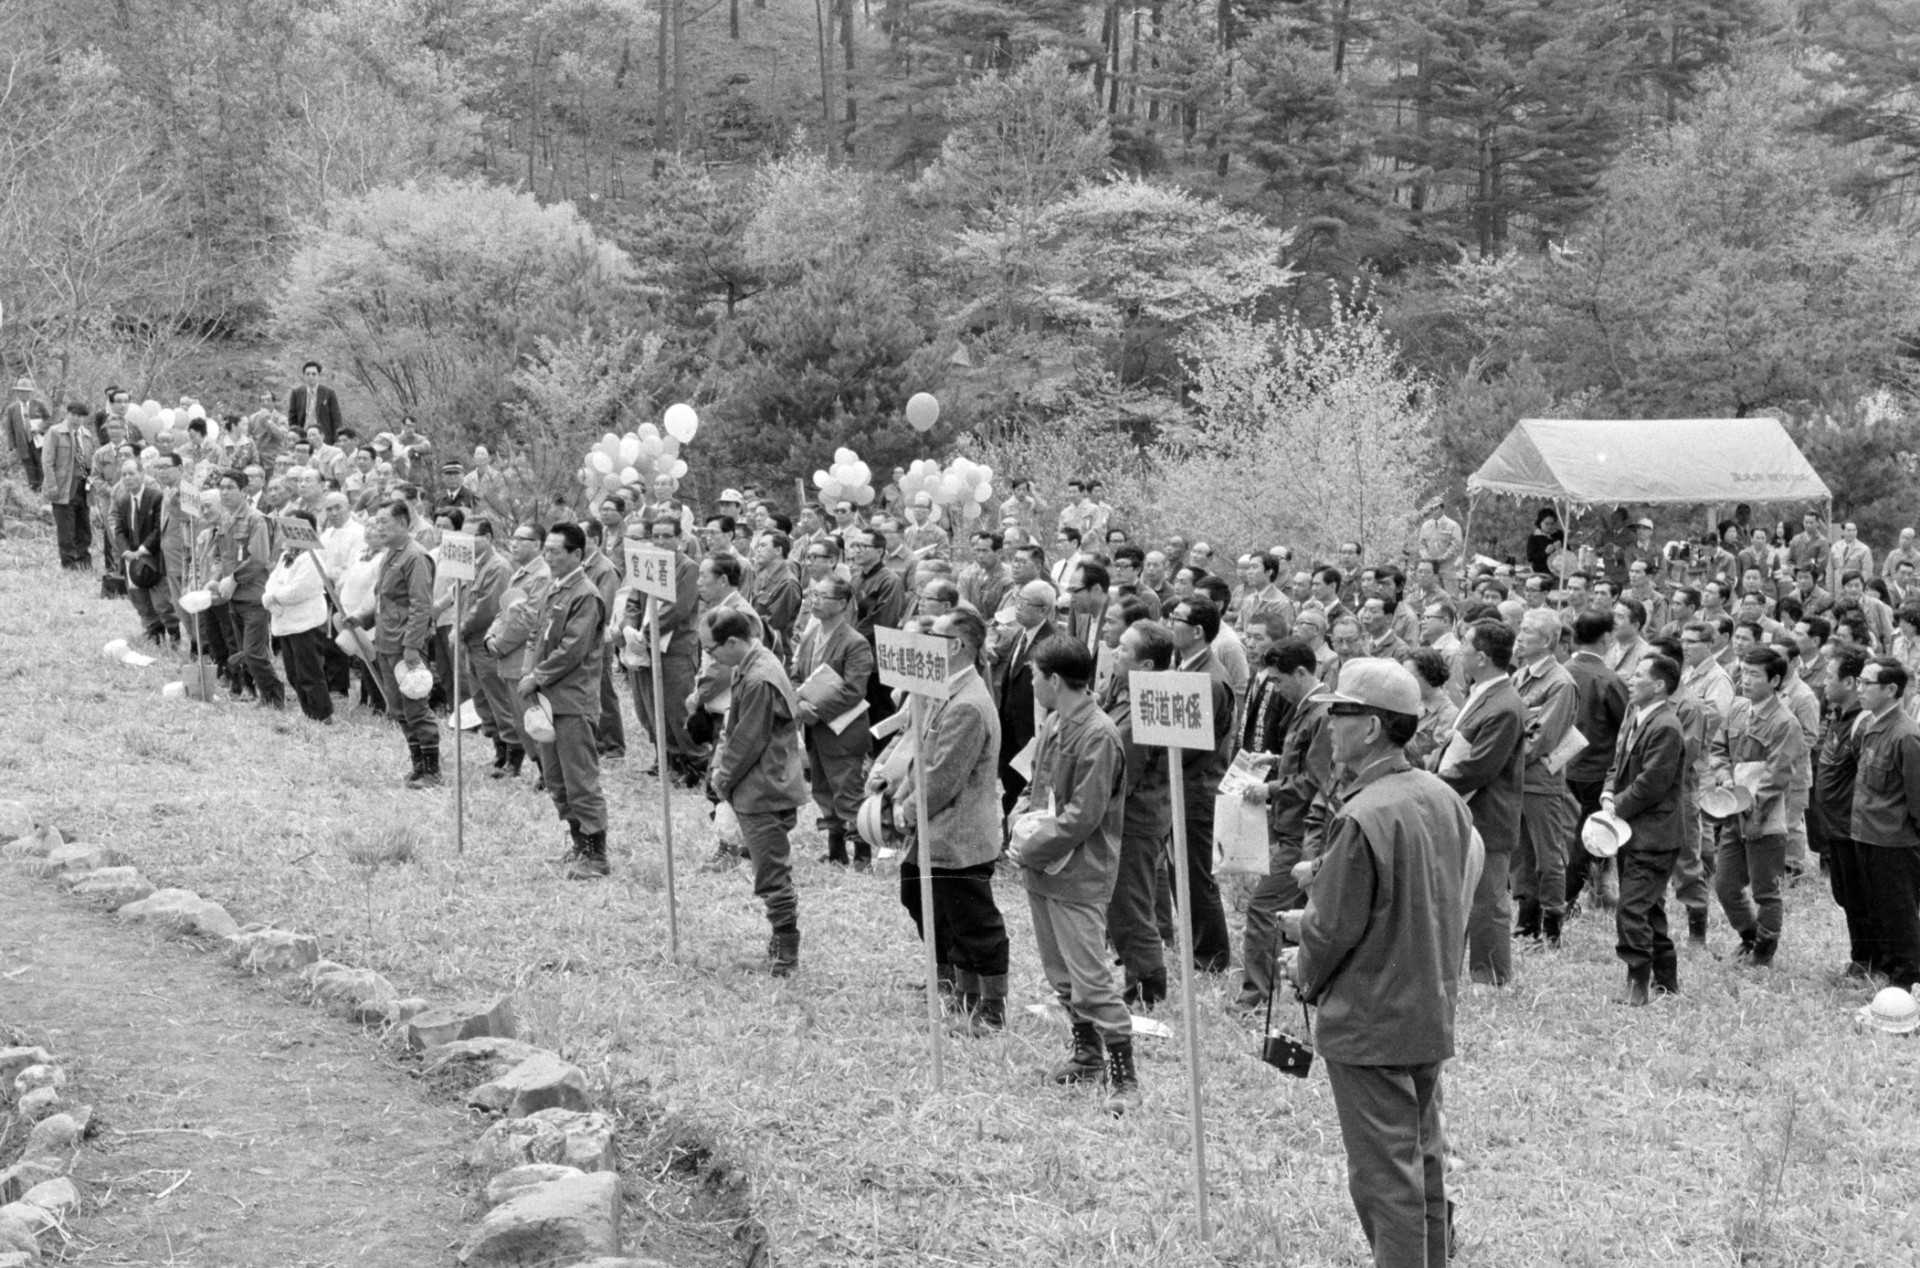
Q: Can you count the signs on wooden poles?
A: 6